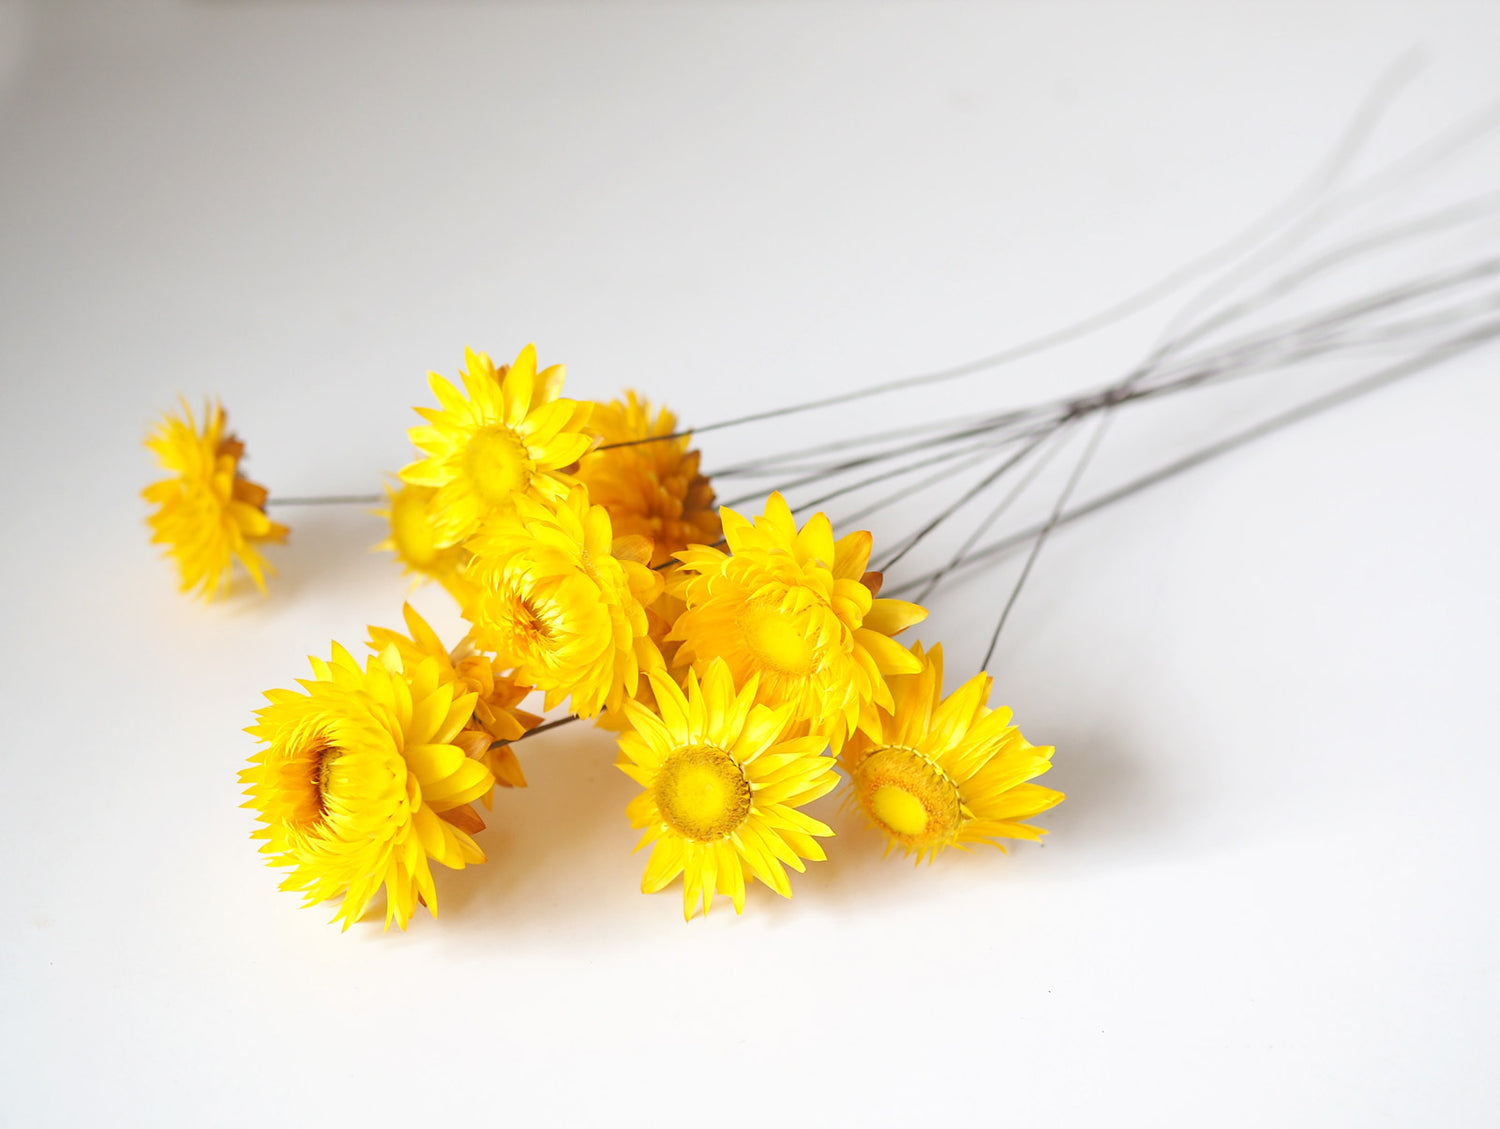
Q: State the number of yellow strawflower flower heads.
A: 10